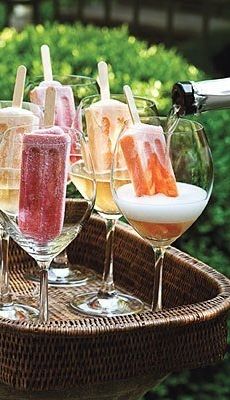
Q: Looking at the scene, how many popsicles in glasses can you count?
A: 5